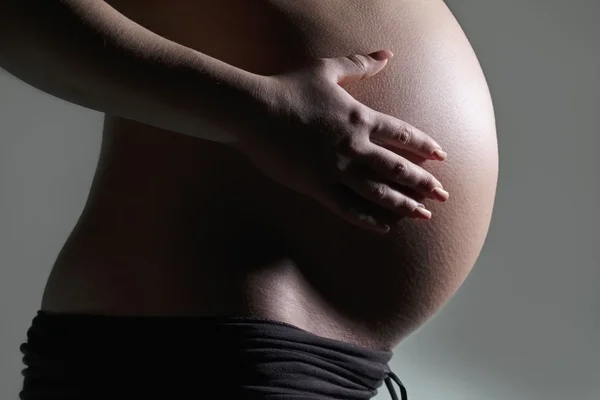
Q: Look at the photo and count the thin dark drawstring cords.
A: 2